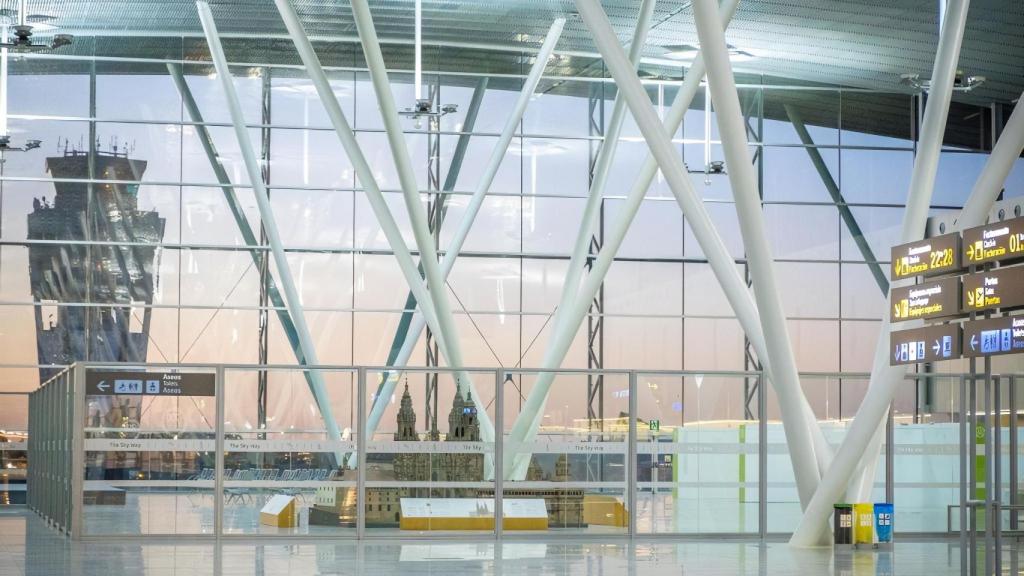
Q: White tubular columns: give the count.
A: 10